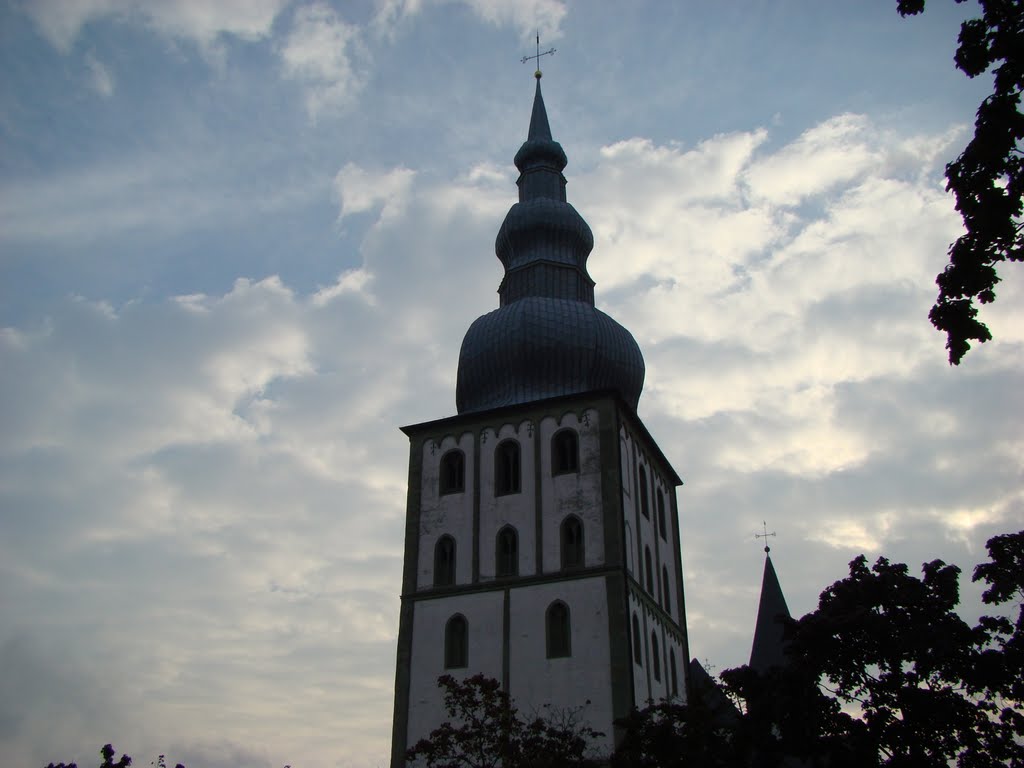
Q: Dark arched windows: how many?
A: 15